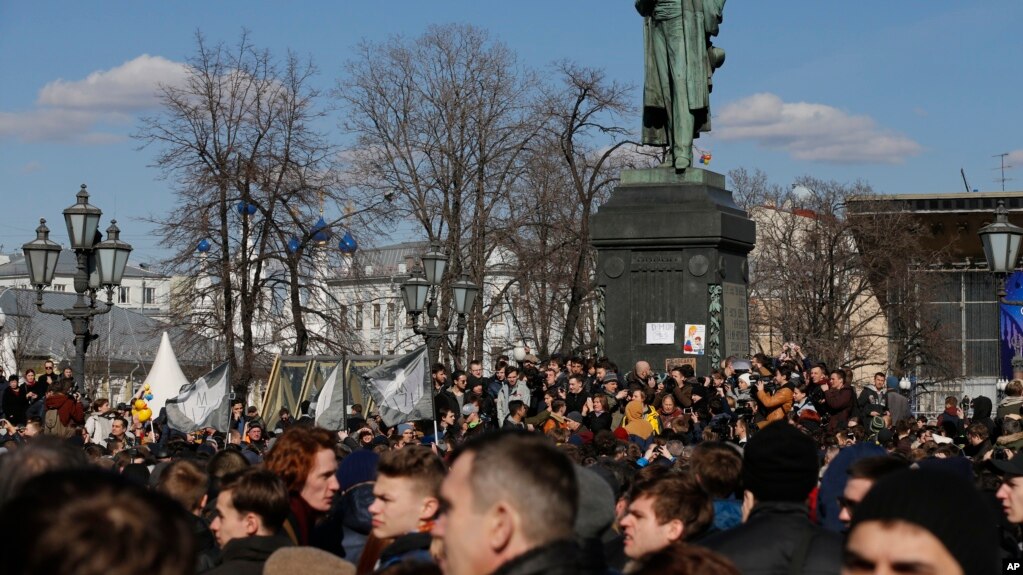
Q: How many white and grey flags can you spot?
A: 3